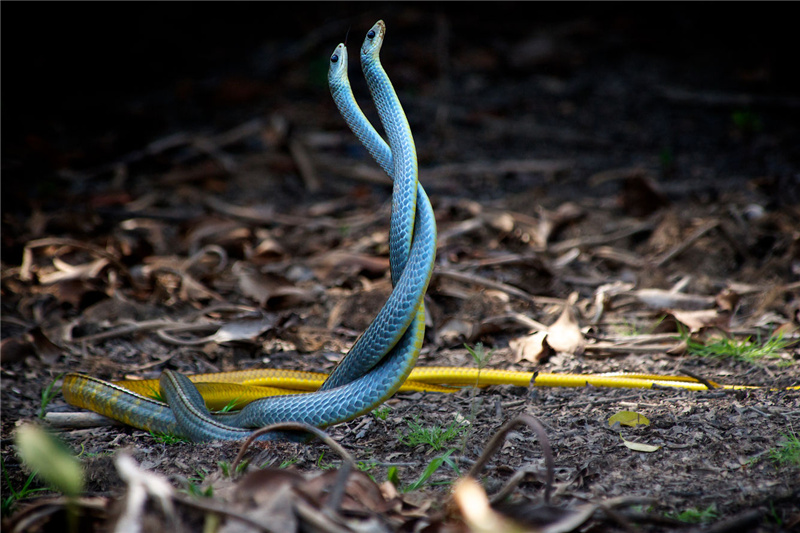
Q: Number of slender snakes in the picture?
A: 2